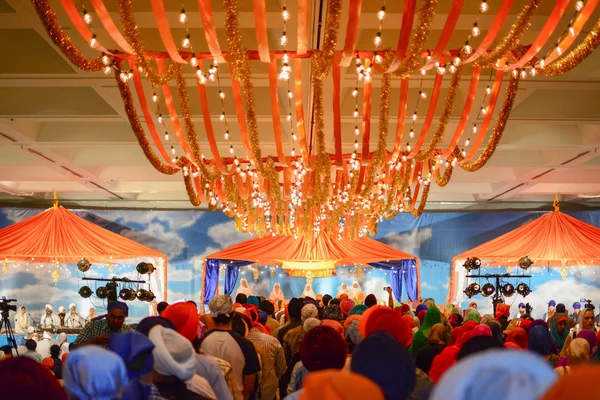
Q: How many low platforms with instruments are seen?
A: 1